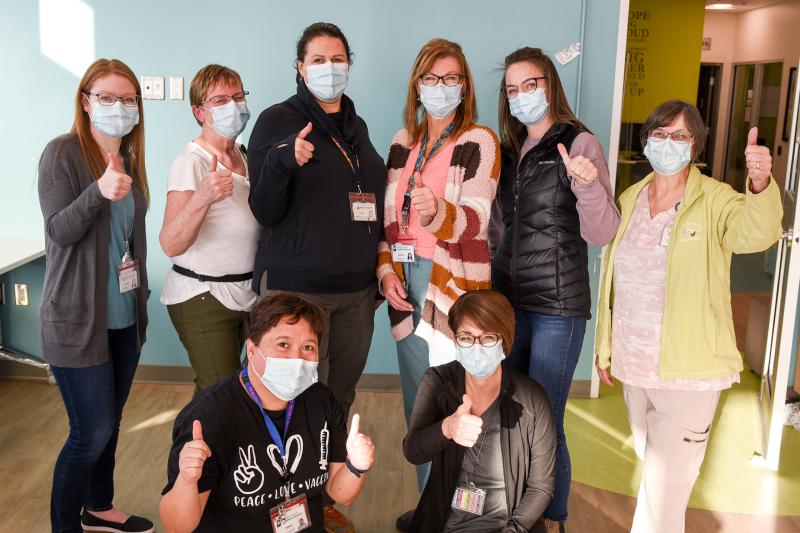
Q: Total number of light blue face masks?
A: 8